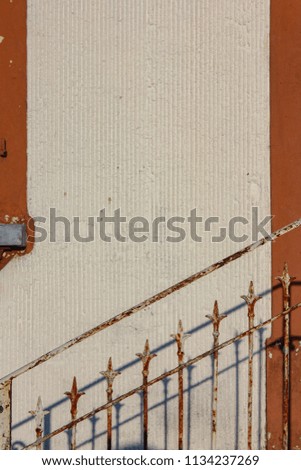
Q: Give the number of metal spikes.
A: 8